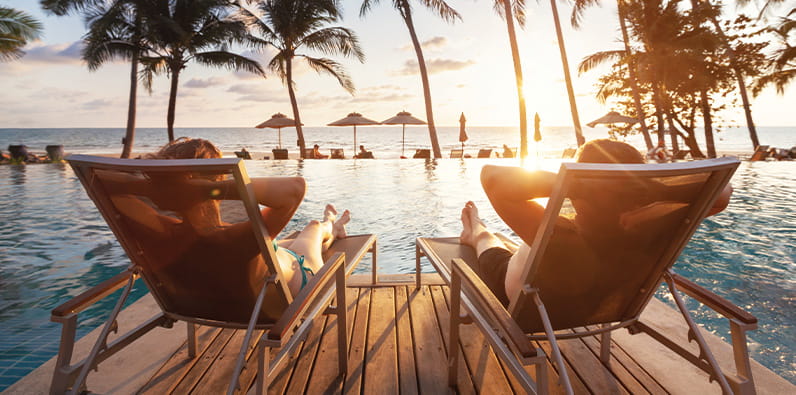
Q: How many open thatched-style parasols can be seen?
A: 4